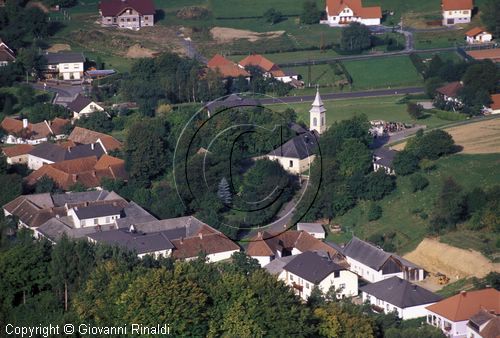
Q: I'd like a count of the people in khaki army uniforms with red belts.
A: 0